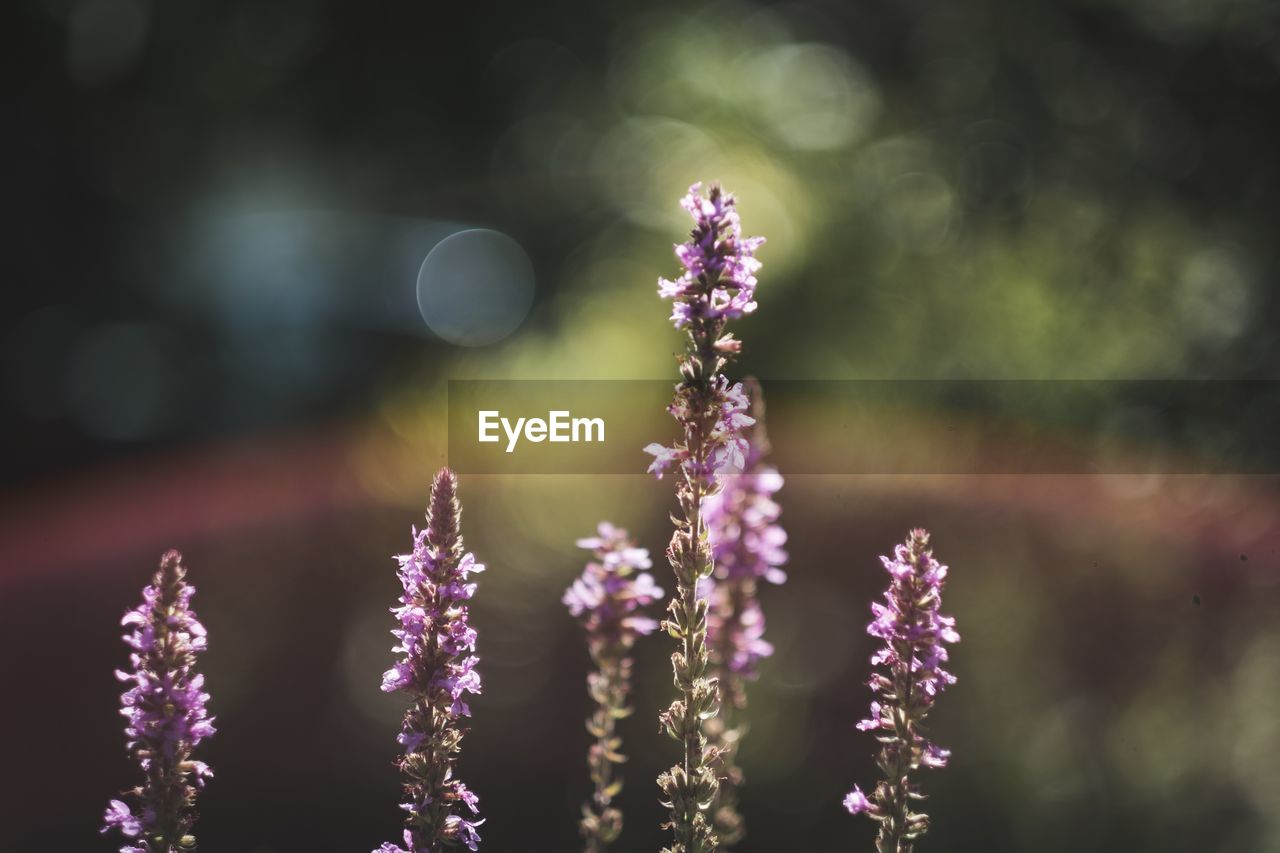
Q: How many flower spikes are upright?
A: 6